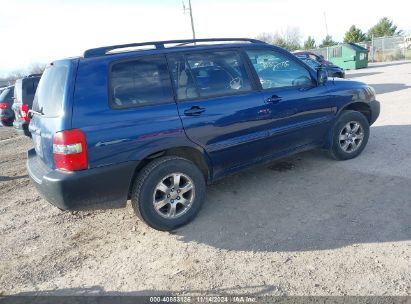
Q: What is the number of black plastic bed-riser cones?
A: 0